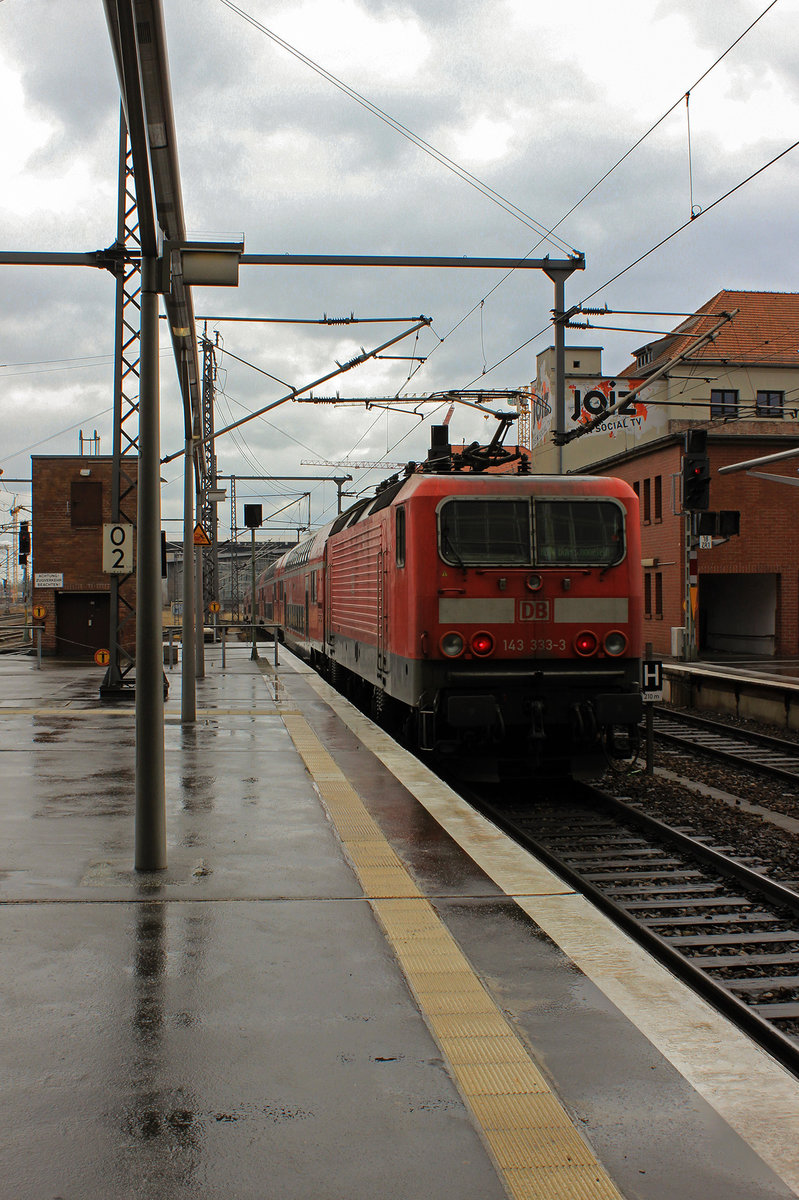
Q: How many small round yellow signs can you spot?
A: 3